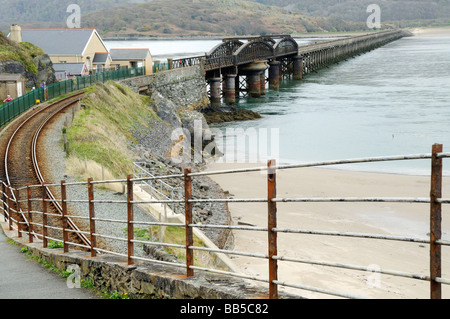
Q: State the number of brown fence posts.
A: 11